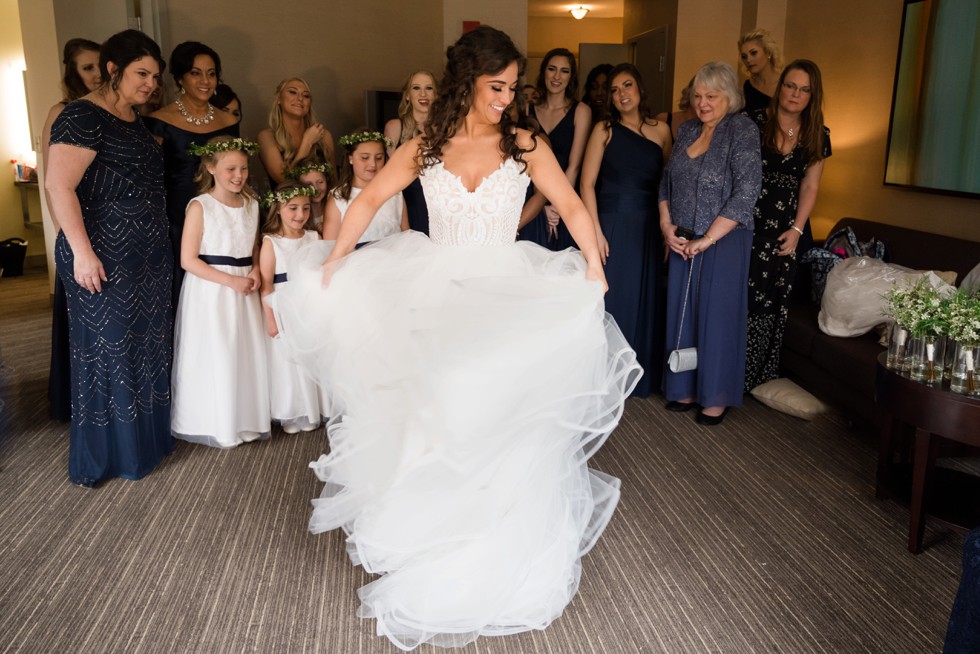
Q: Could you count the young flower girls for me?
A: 4